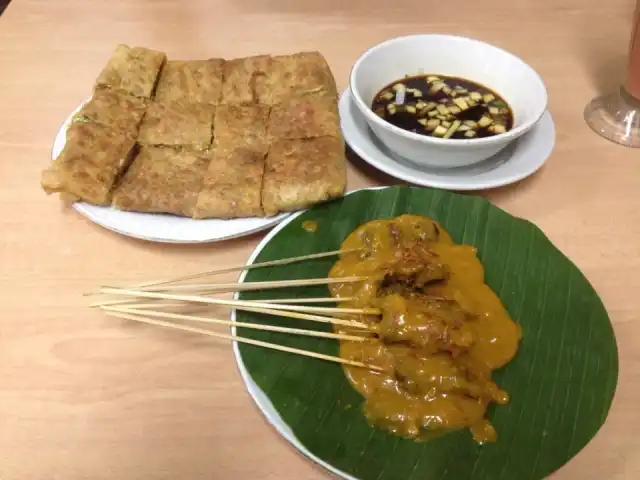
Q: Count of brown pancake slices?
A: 12